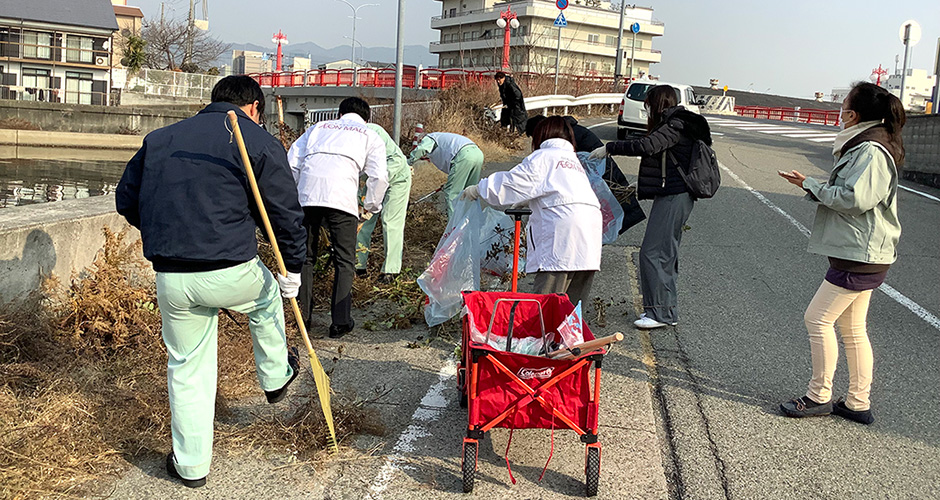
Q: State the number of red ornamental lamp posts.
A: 3